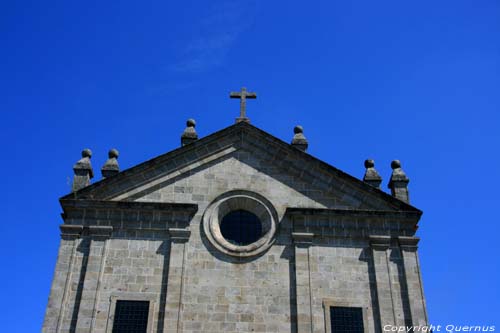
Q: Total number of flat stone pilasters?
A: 6